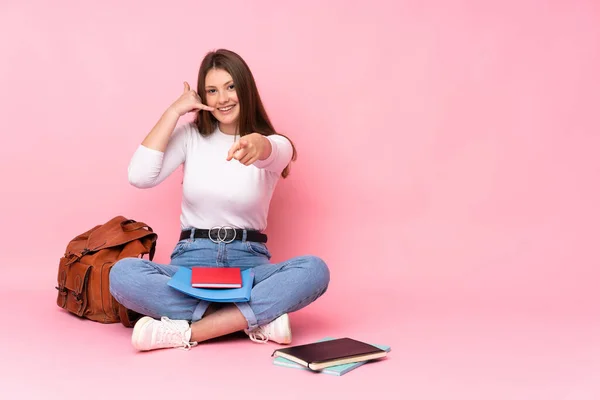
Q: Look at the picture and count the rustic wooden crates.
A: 0